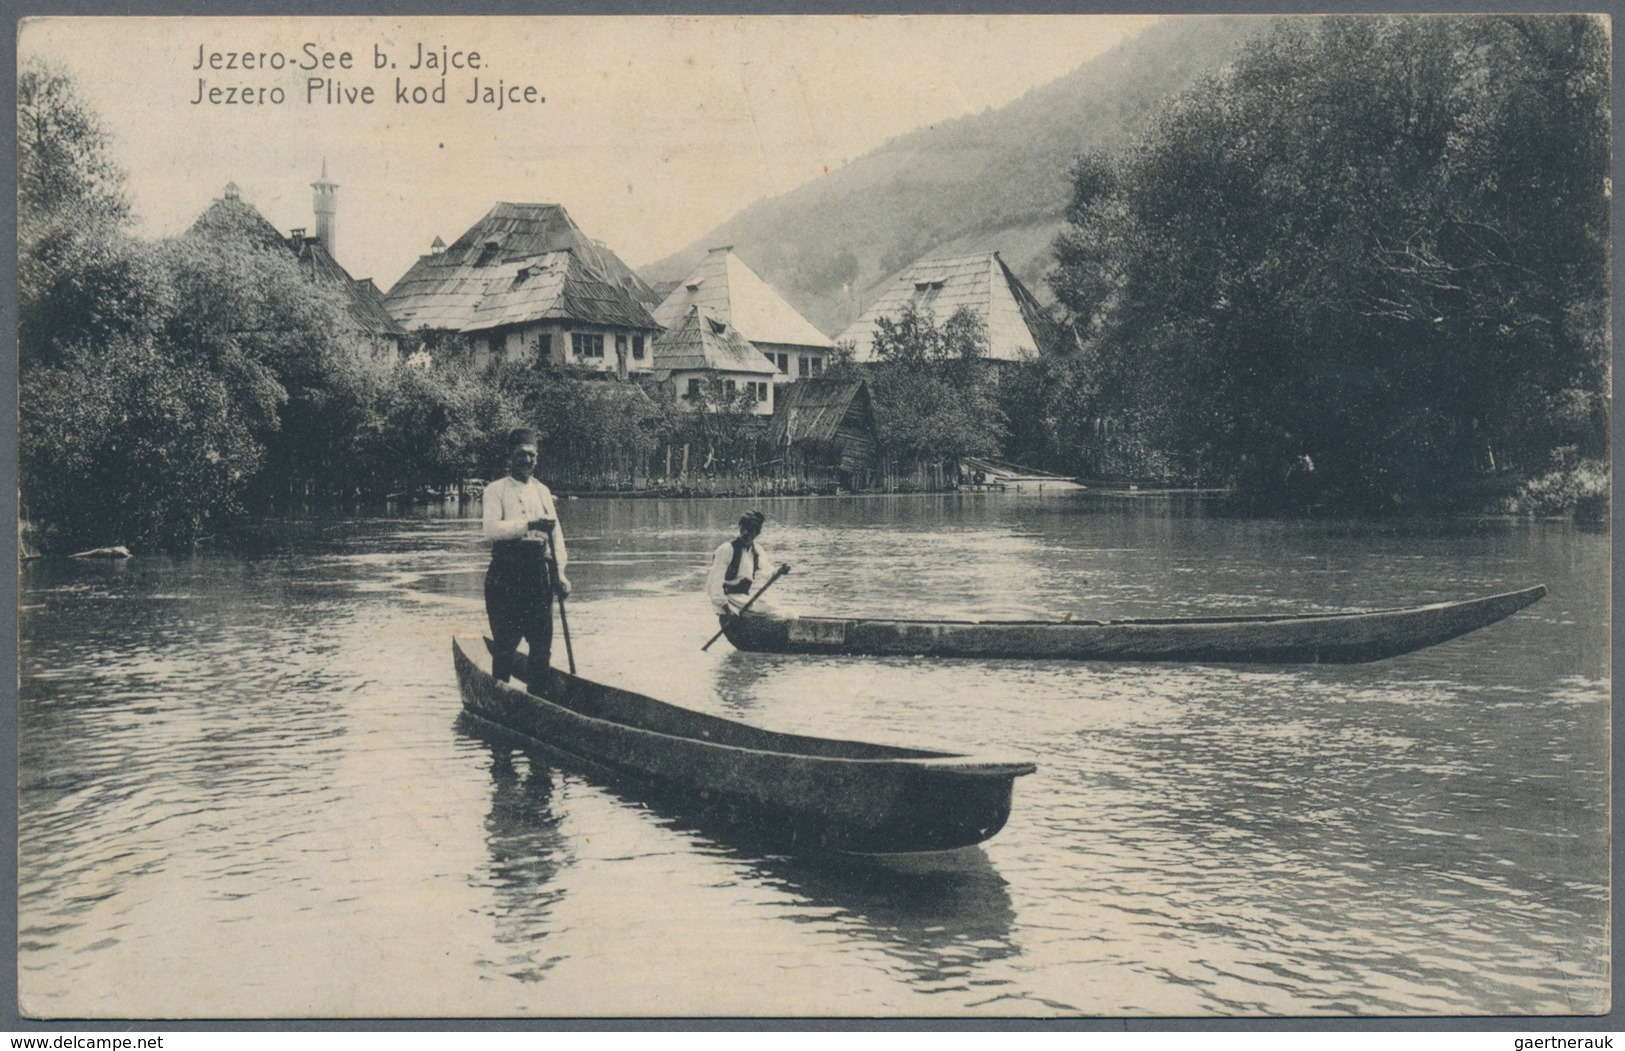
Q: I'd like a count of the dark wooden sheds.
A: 1